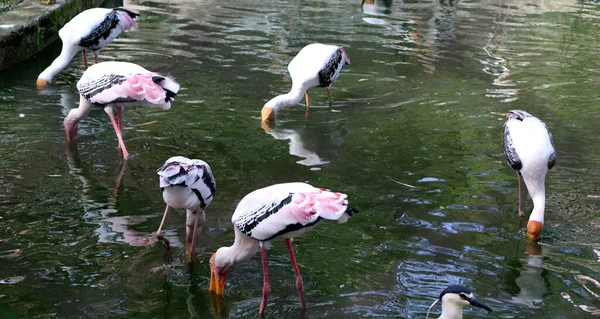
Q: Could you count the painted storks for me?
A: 6